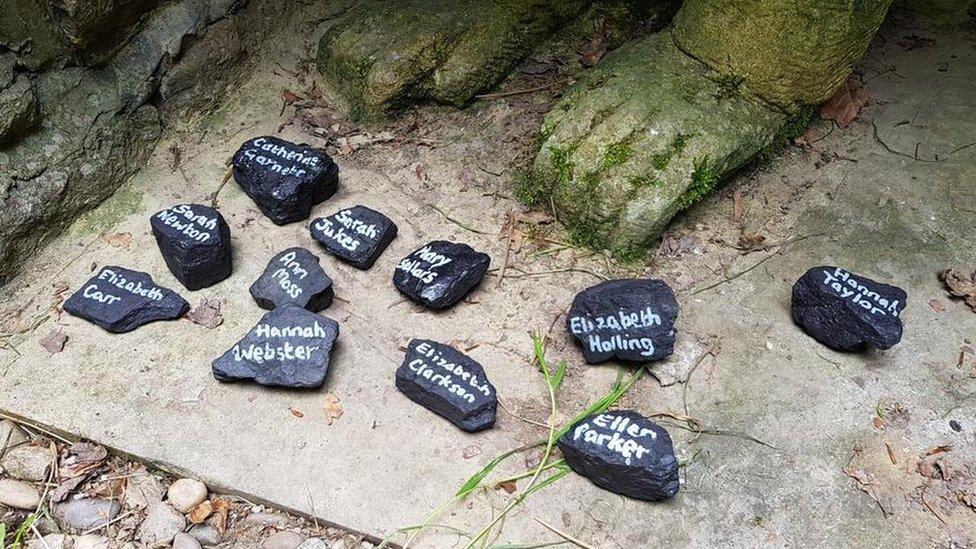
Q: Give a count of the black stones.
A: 11